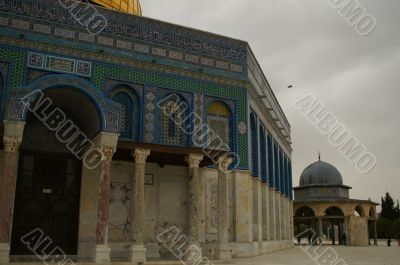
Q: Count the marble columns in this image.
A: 5